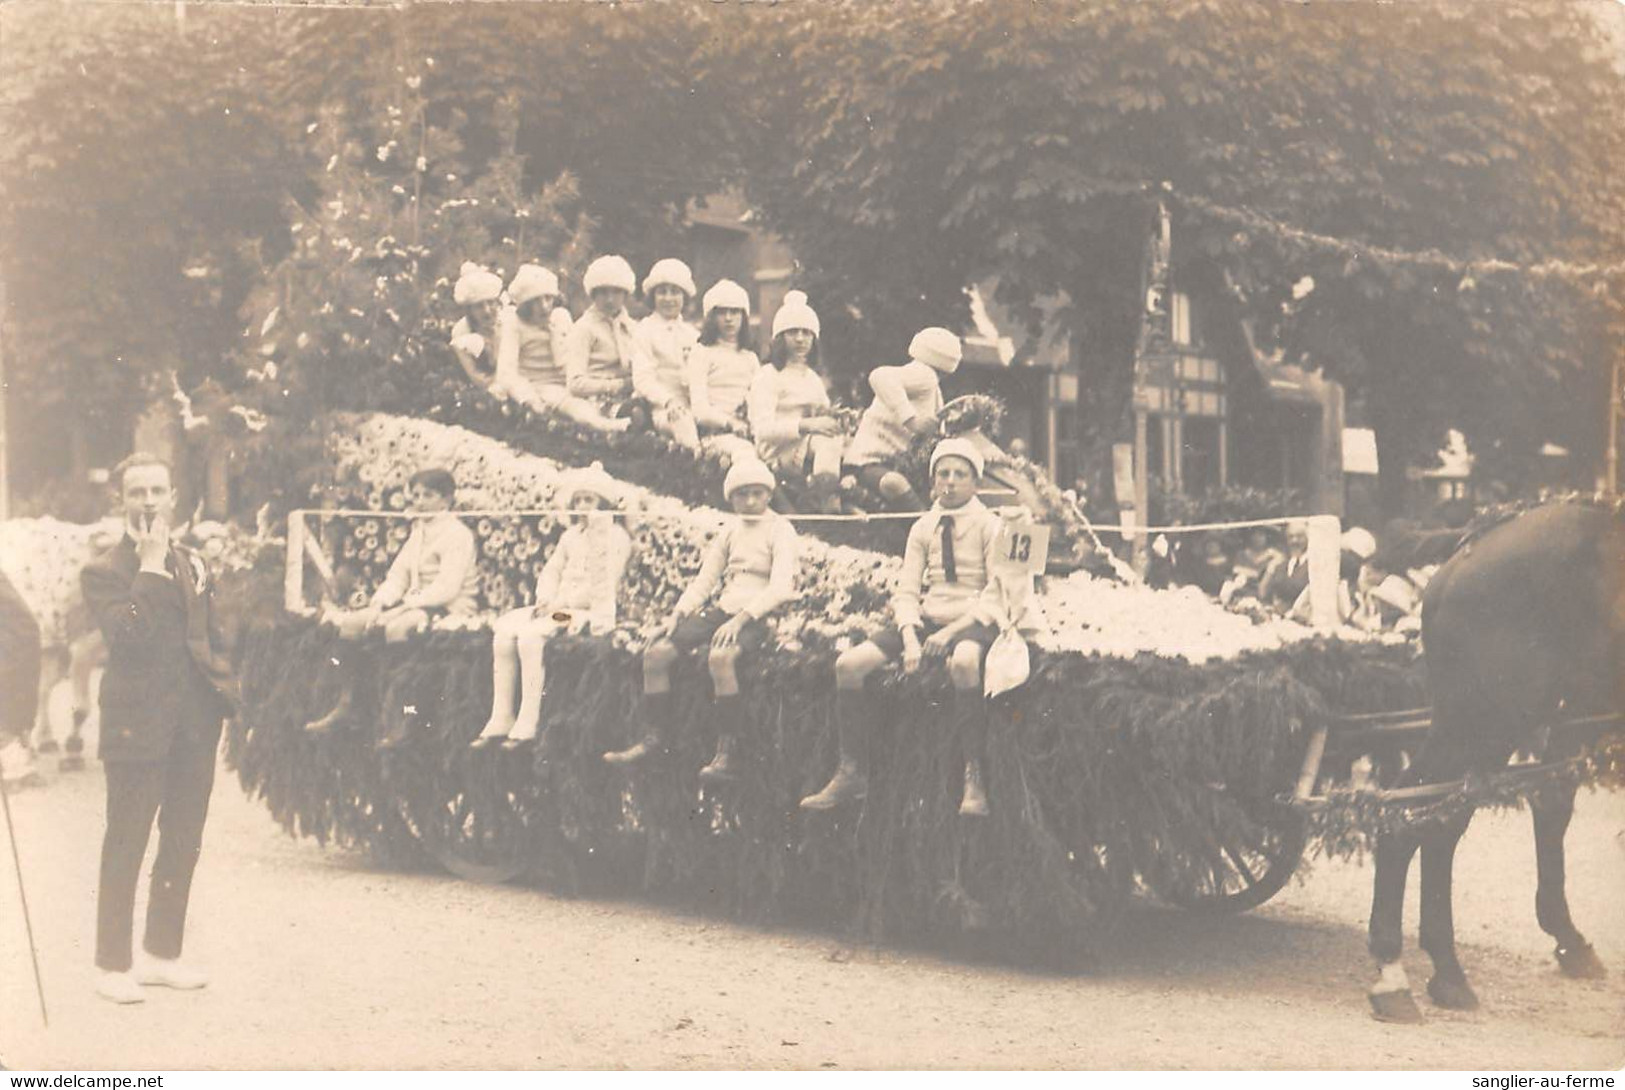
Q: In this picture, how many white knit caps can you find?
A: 10